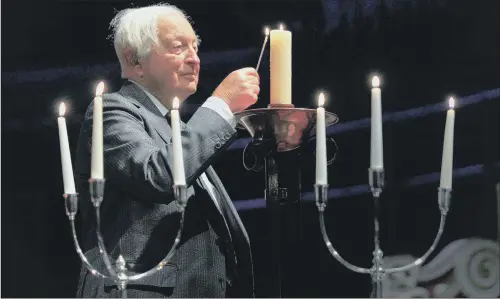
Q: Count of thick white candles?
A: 1